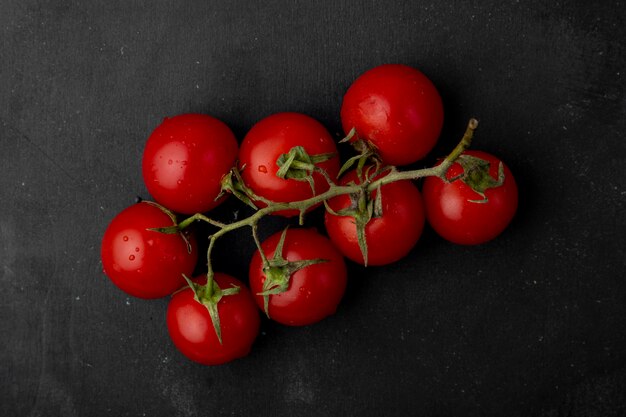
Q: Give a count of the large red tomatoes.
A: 8